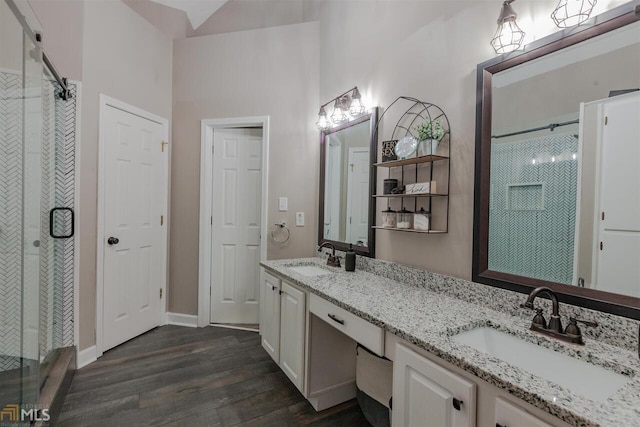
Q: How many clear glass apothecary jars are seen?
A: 3